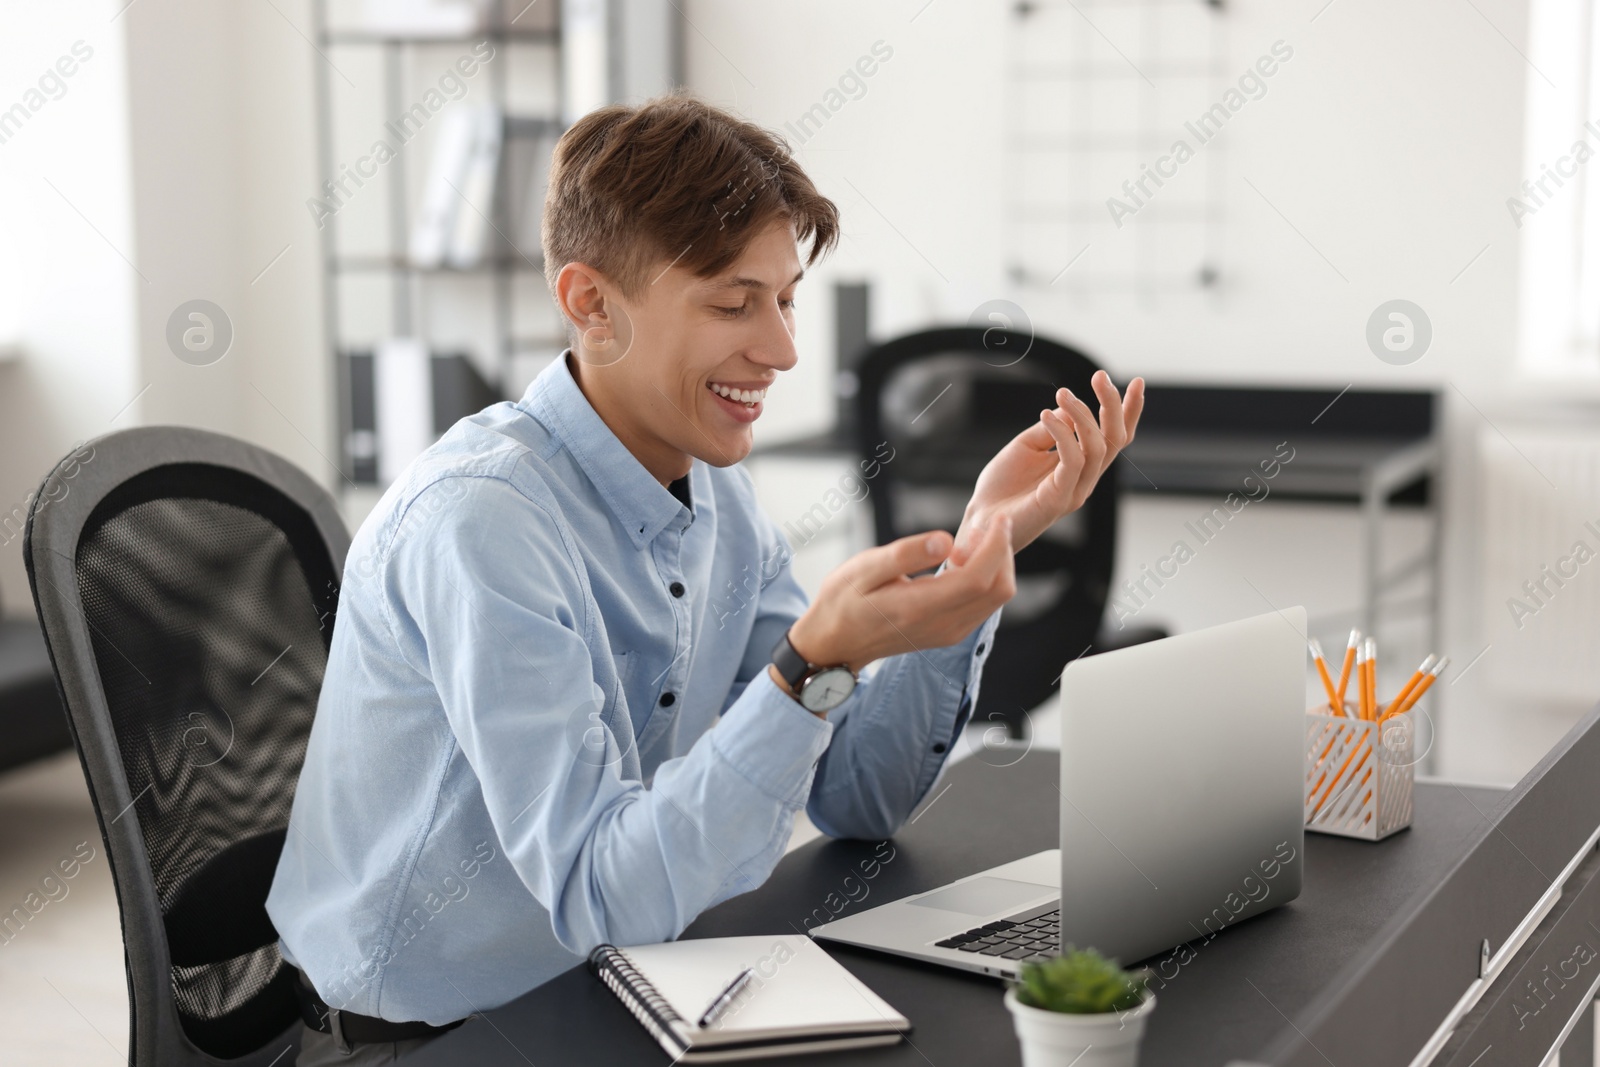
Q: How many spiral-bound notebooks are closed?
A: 0